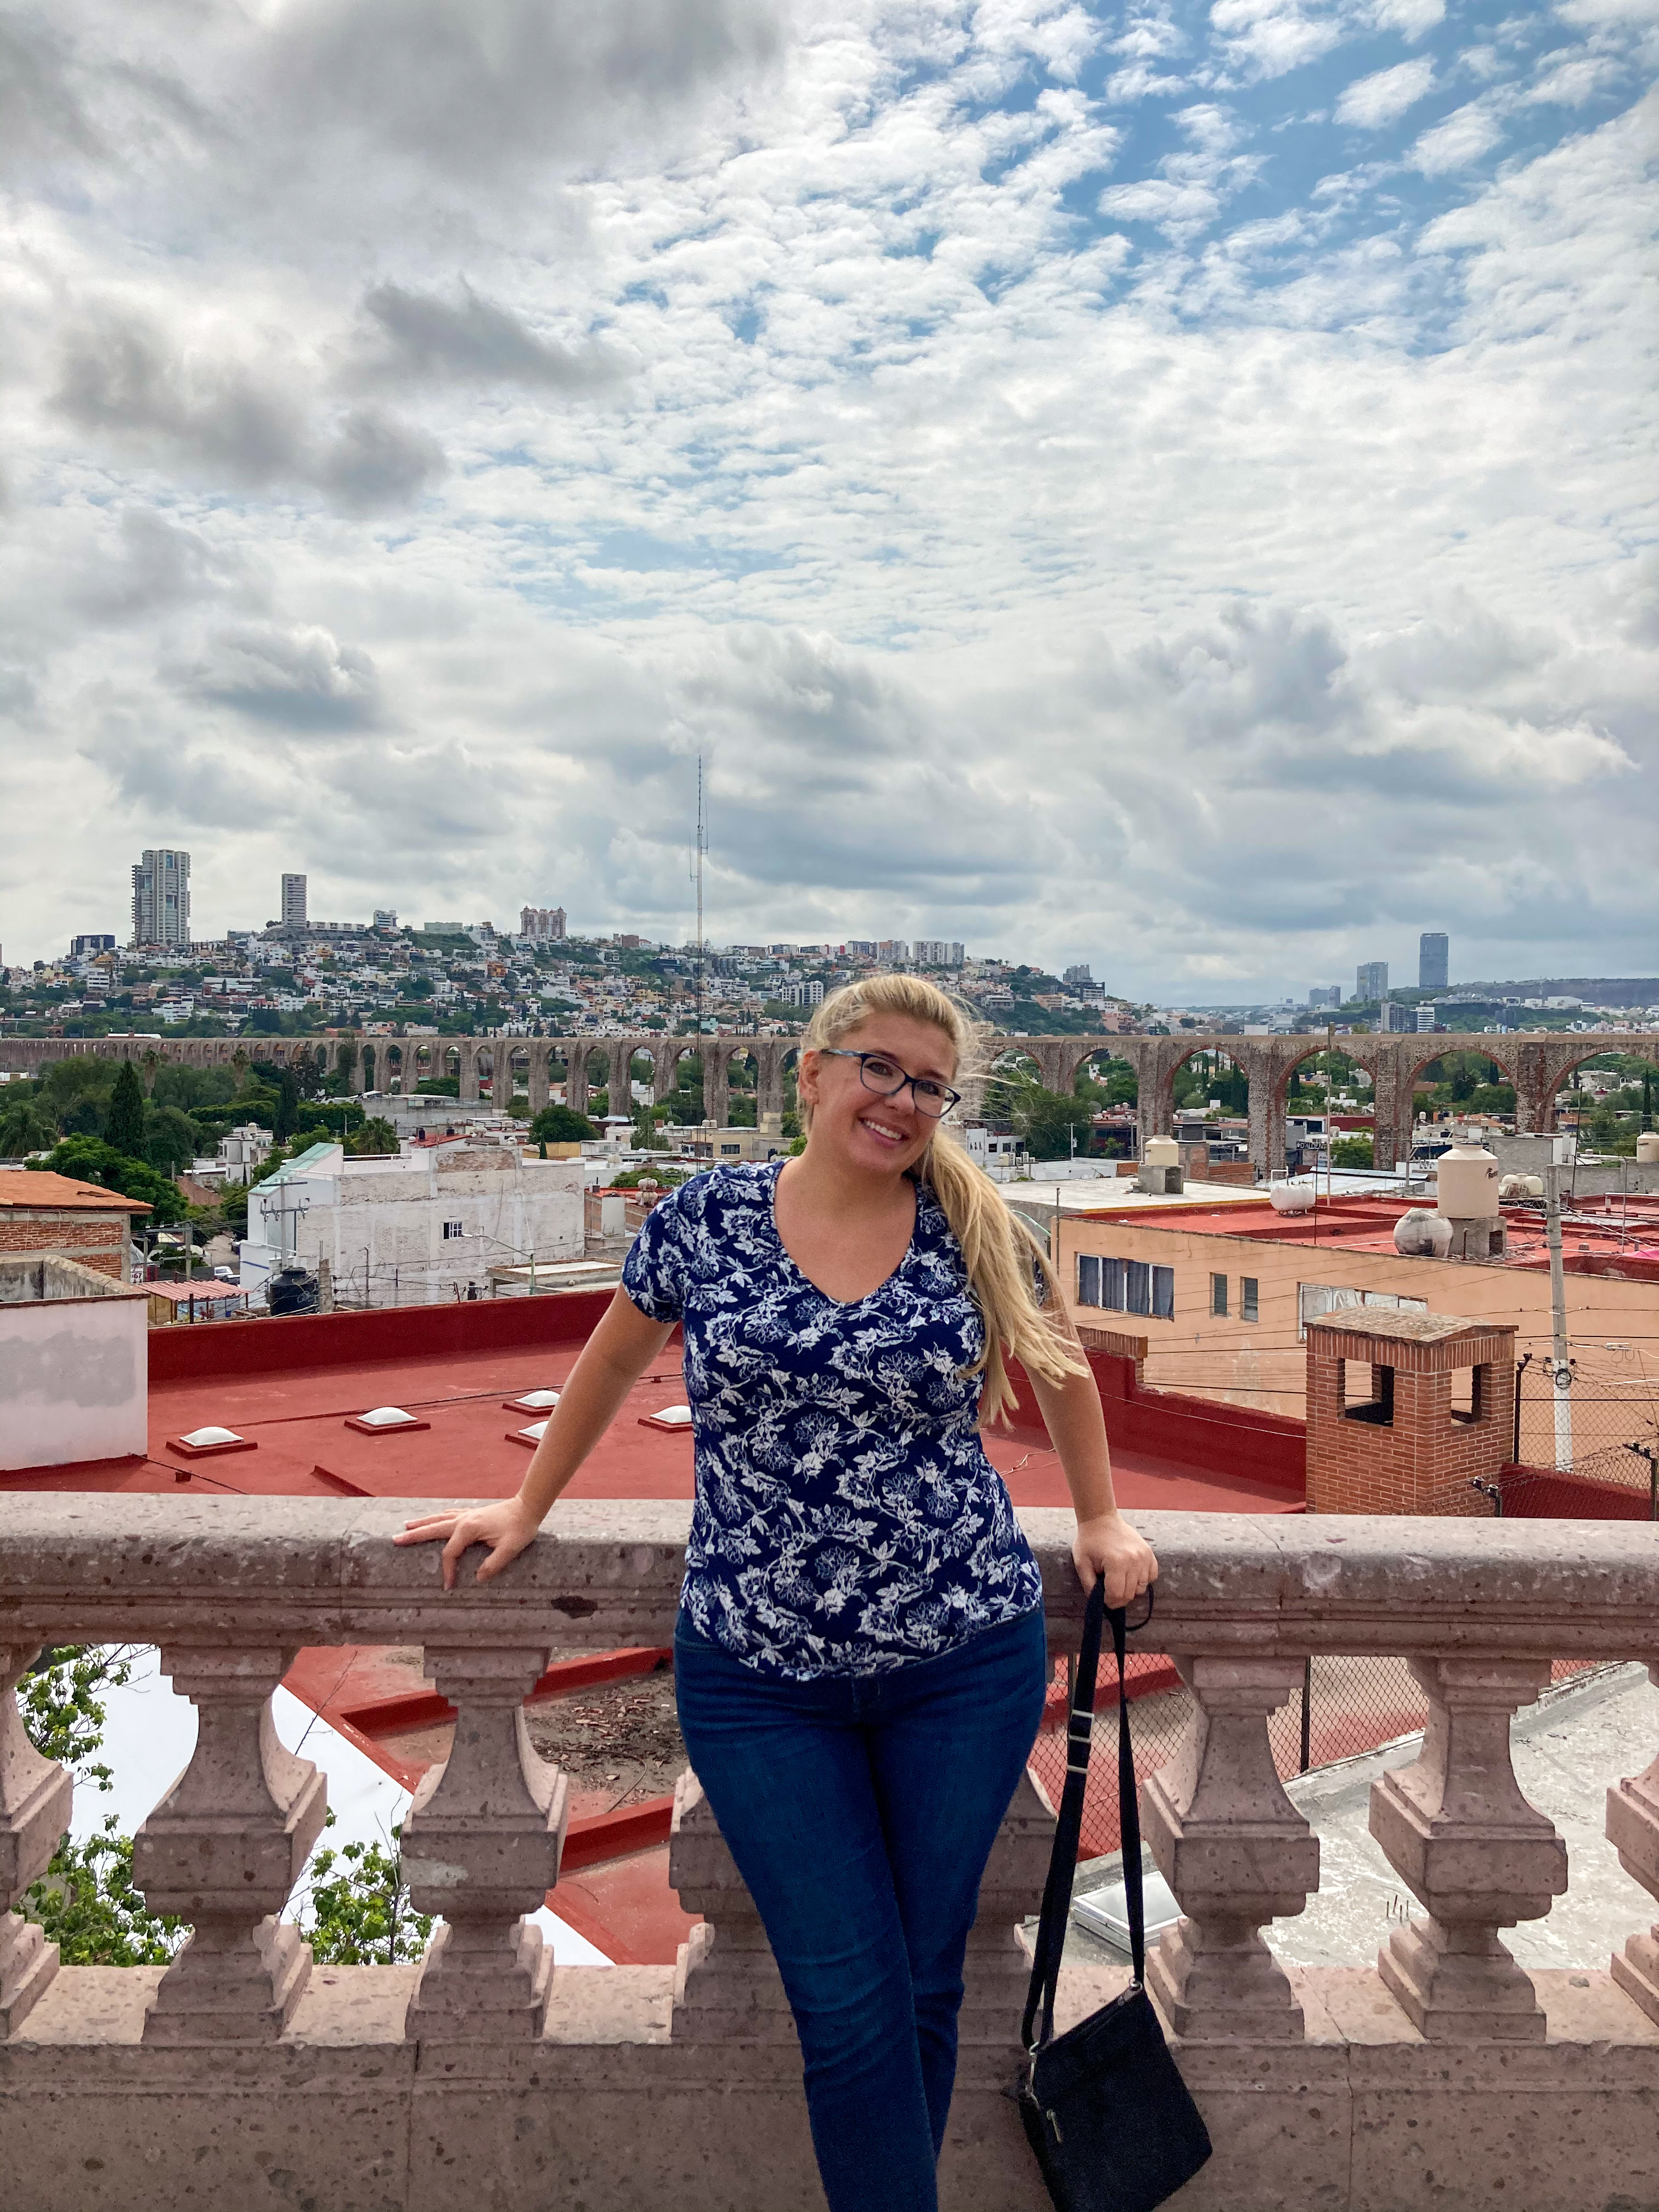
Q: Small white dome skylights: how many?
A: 5